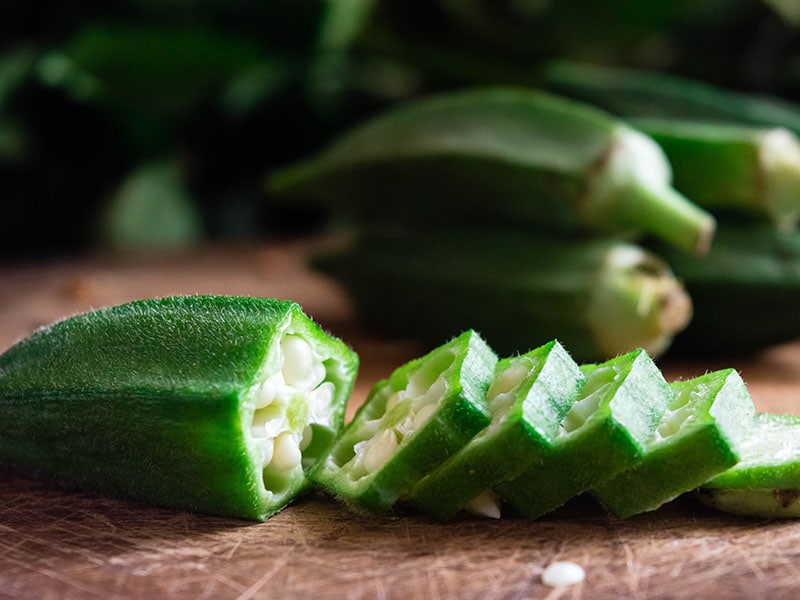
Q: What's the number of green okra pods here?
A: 6